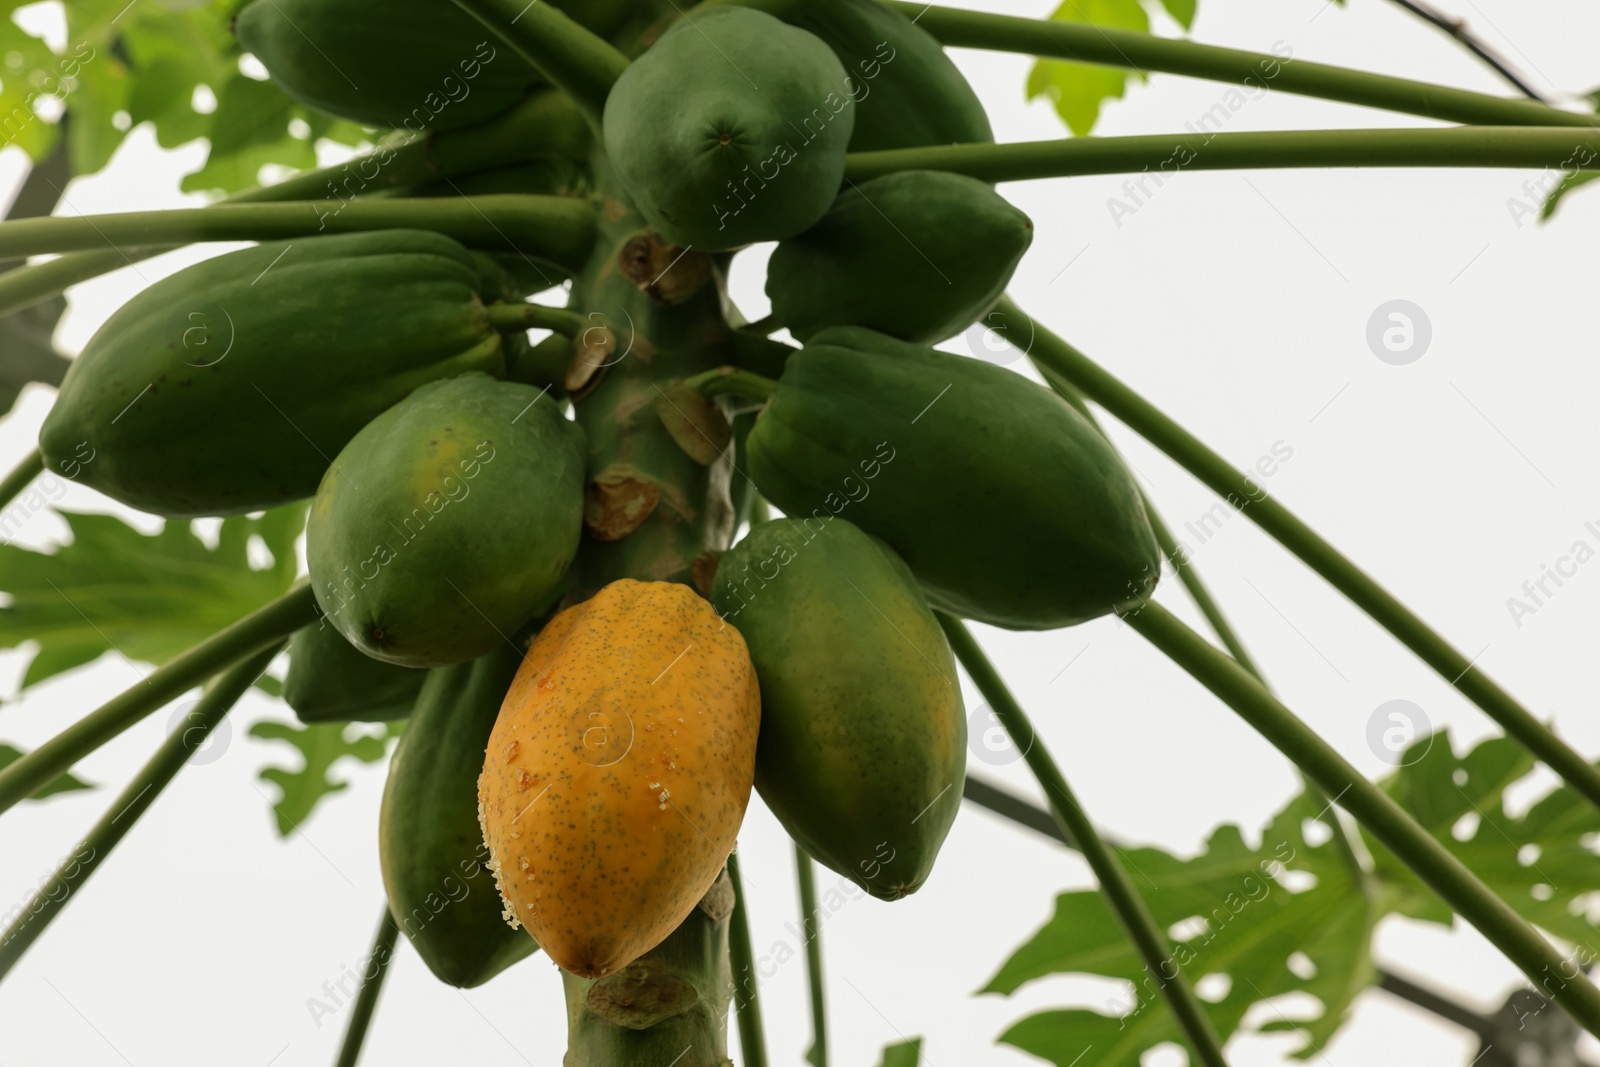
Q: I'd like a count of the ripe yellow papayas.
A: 1